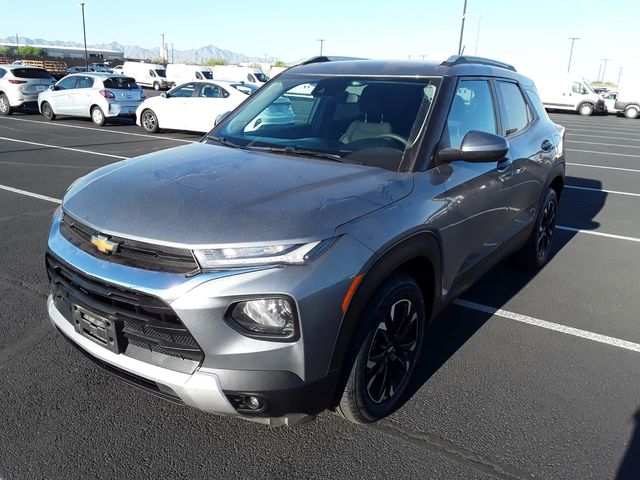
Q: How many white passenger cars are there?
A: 3